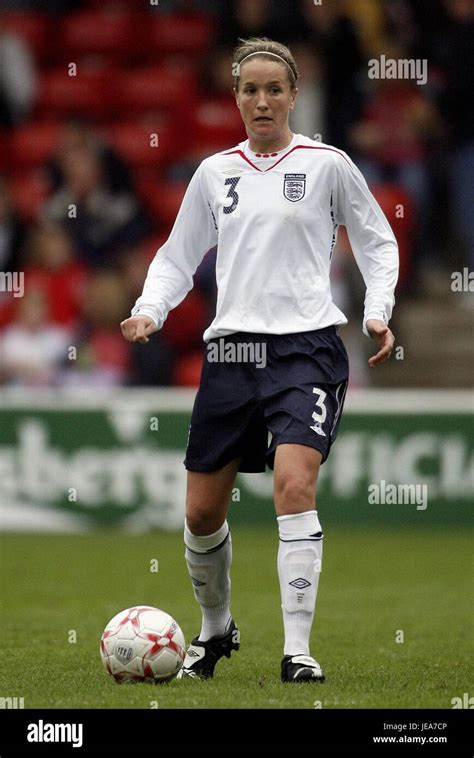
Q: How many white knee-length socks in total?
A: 2